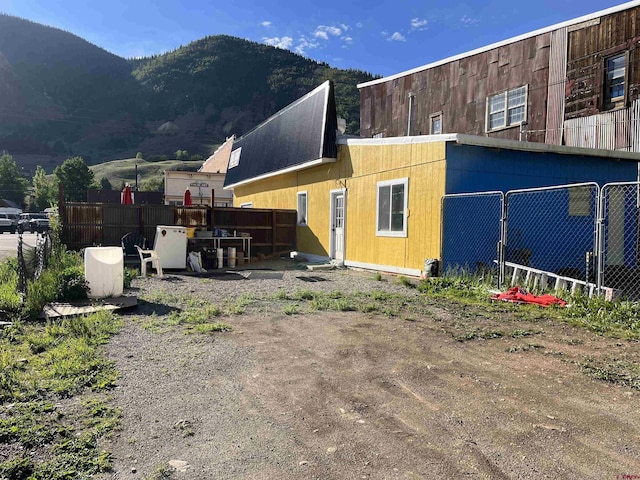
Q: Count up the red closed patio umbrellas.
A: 2